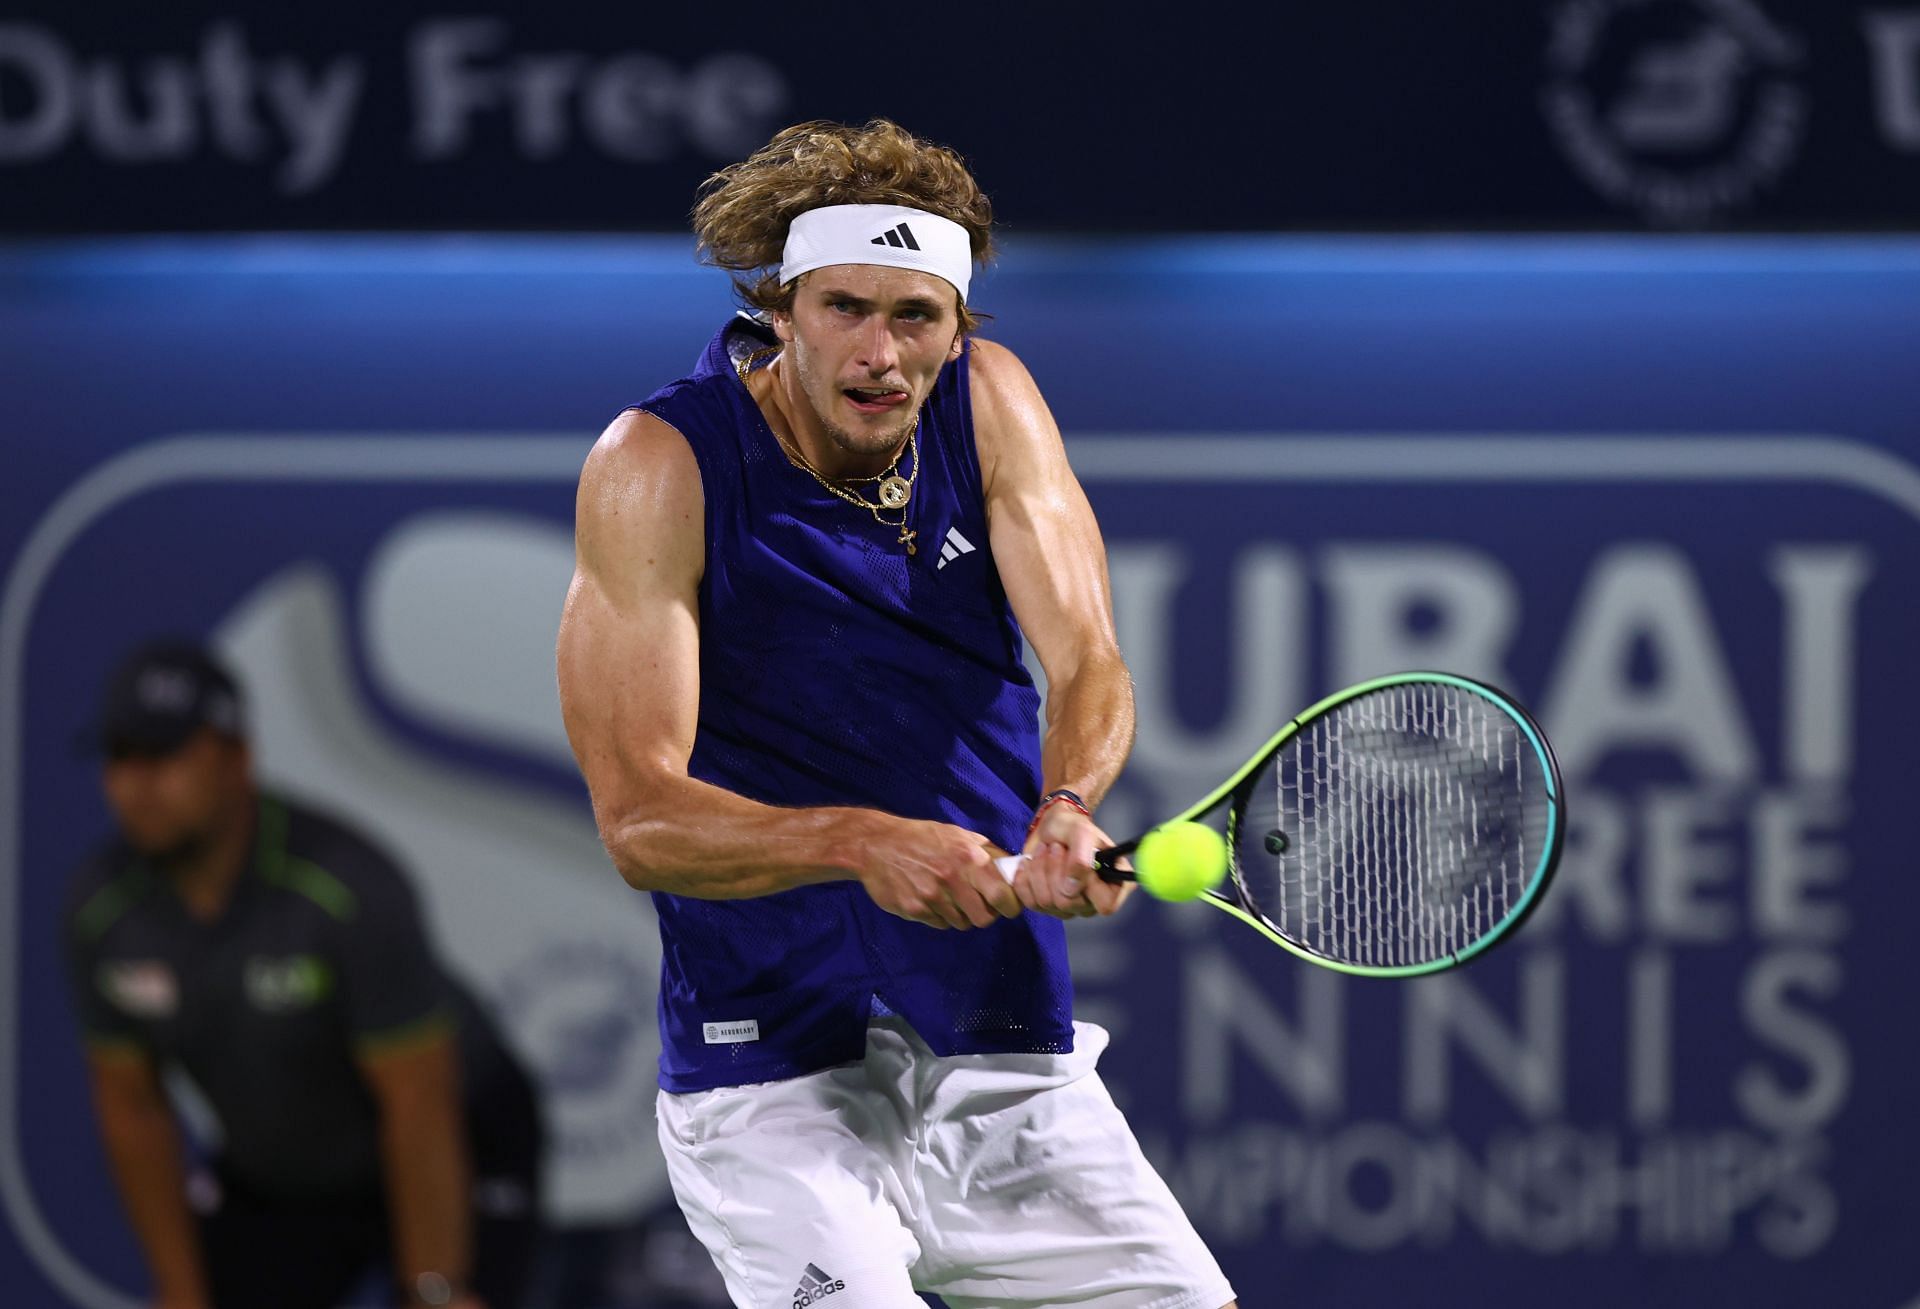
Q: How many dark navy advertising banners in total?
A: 1